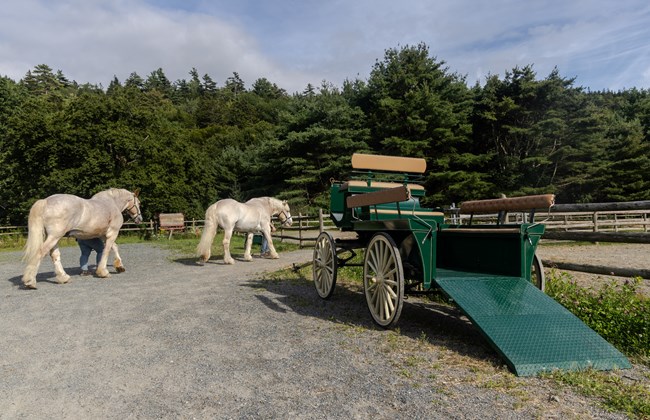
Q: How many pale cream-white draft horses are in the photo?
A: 2